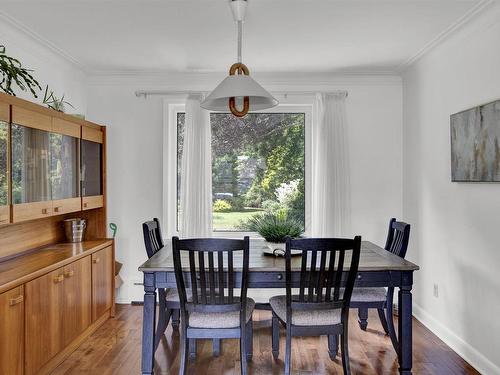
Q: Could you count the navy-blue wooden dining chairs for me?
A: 4